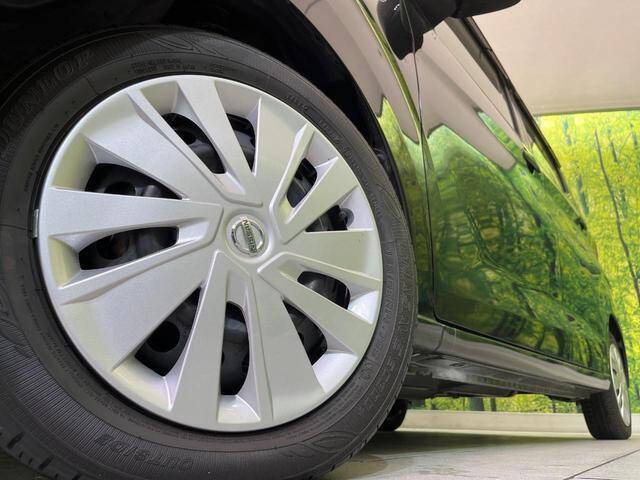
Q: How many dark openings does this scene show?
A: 10